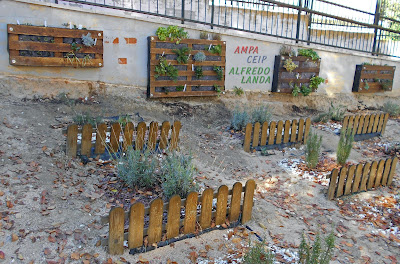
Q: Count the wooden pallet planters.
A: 4